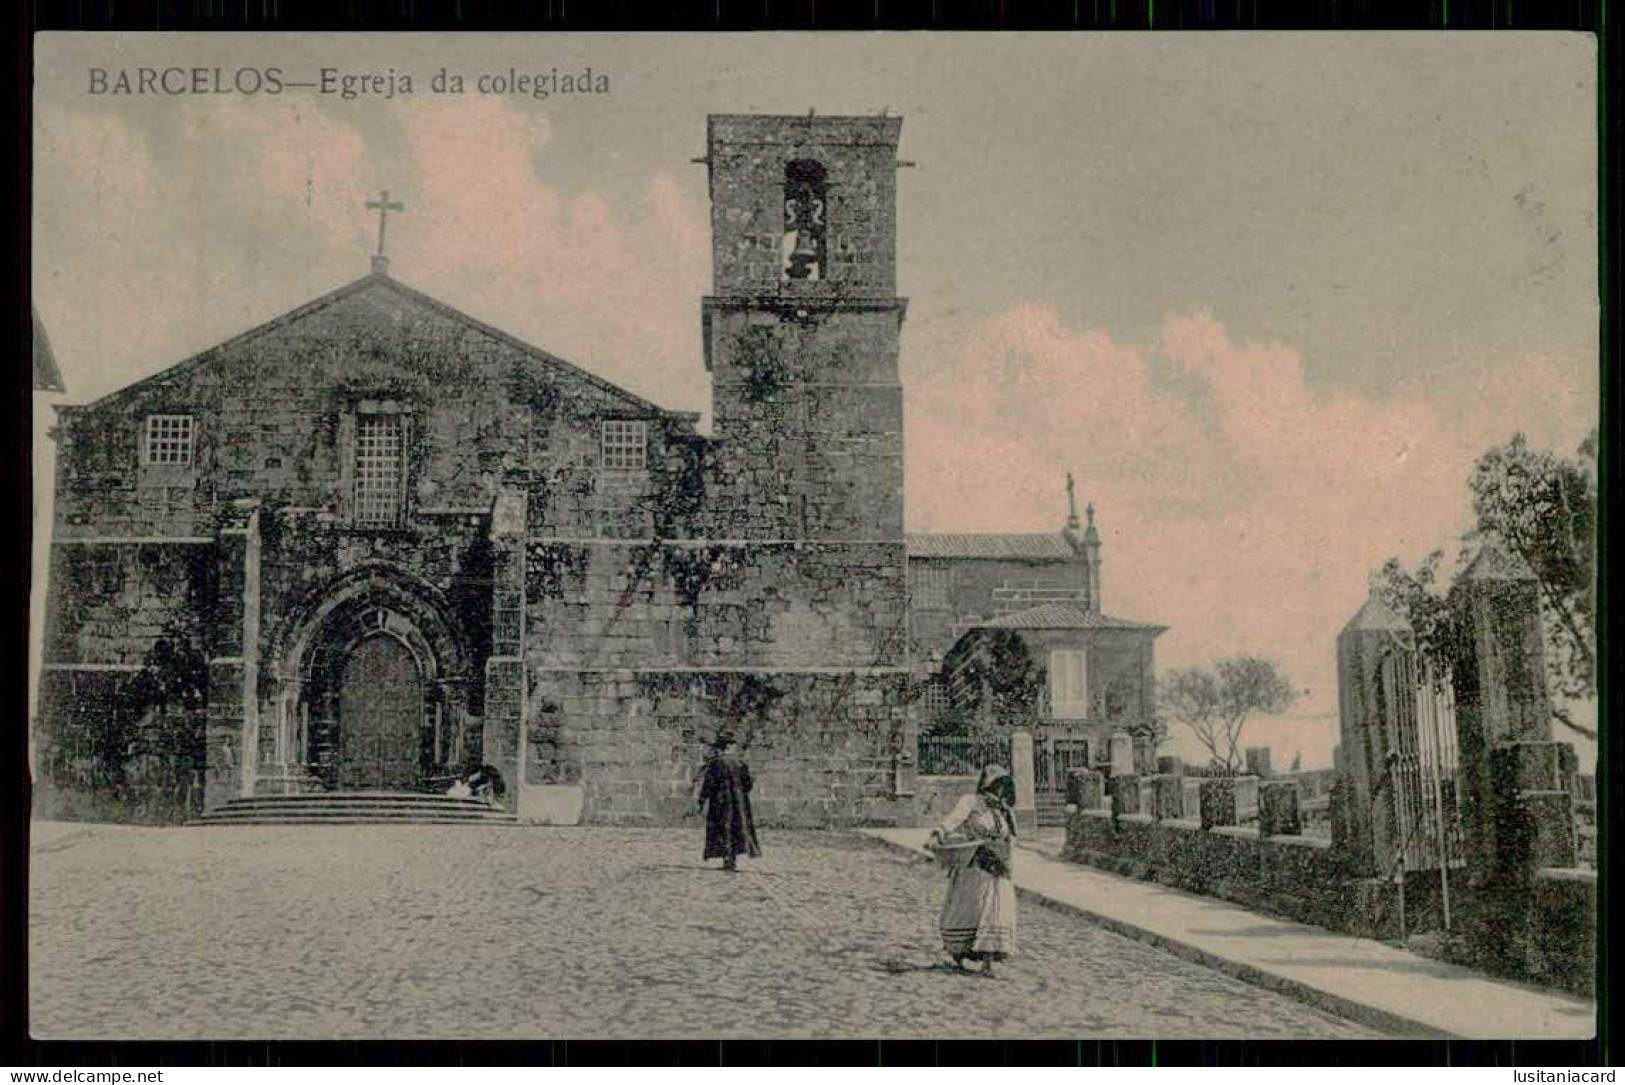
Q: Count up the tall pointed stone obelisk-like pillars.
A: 2